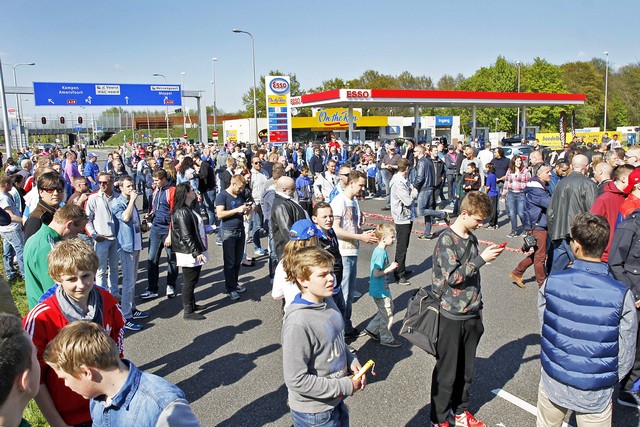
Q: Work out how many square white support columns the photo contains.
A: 4